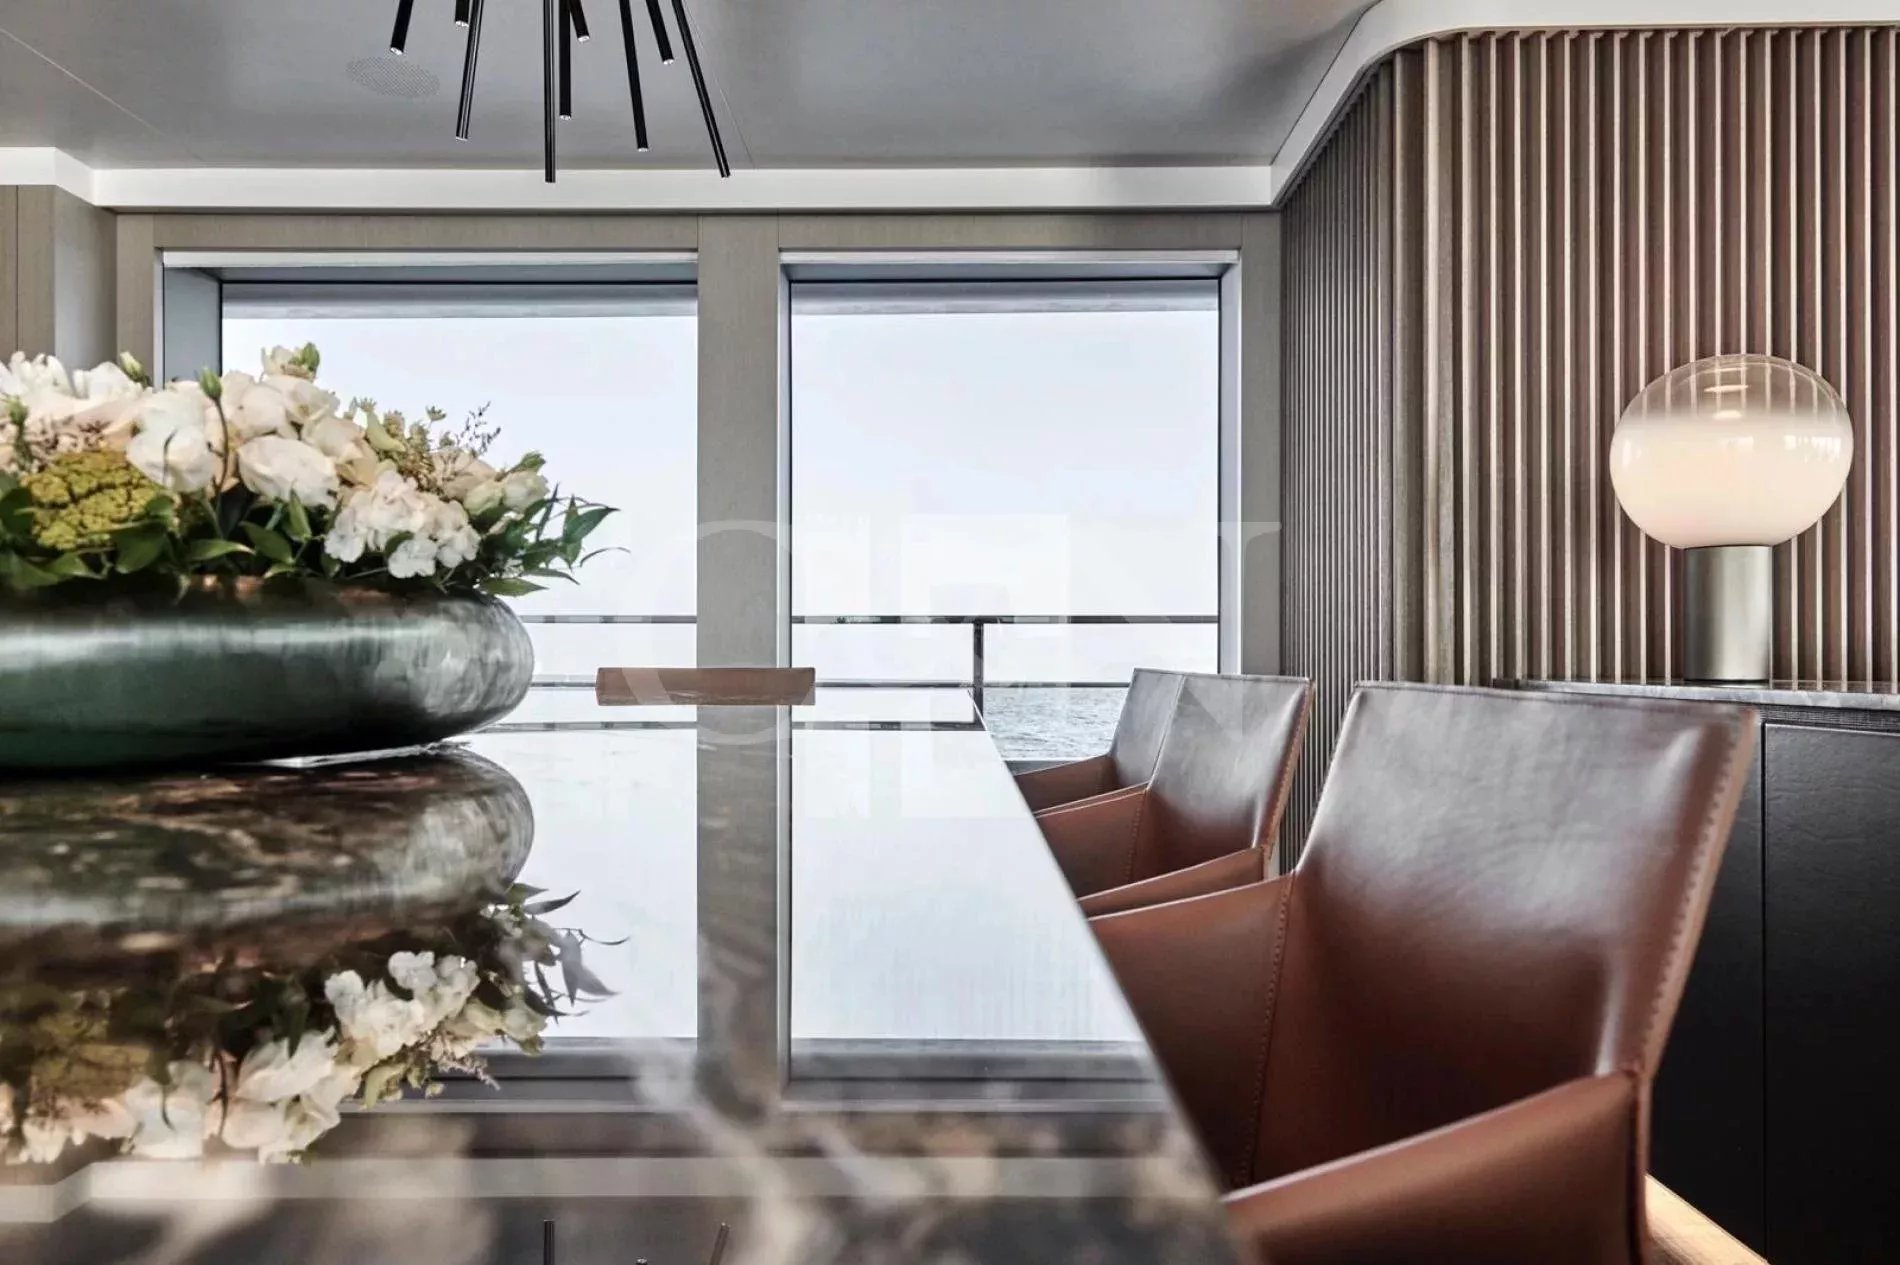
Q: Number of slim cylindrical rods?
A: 9